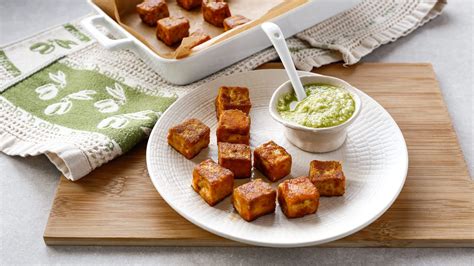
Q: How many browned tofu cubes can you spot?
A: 15